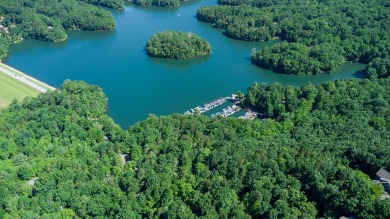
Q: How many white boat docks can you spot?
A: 3